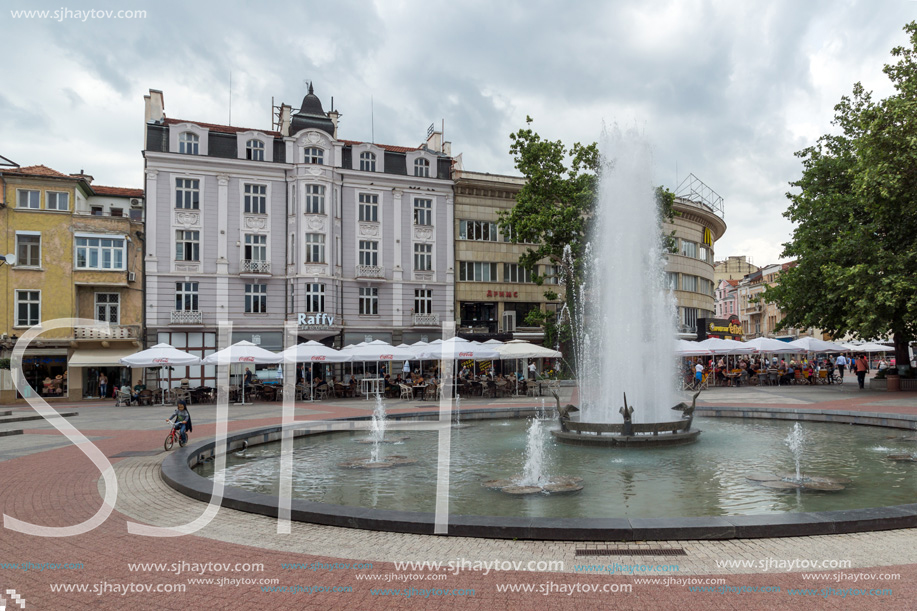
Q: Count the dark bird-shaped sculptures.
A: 3